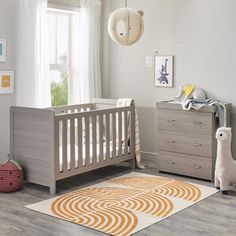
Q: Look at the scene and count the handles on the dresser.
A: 6